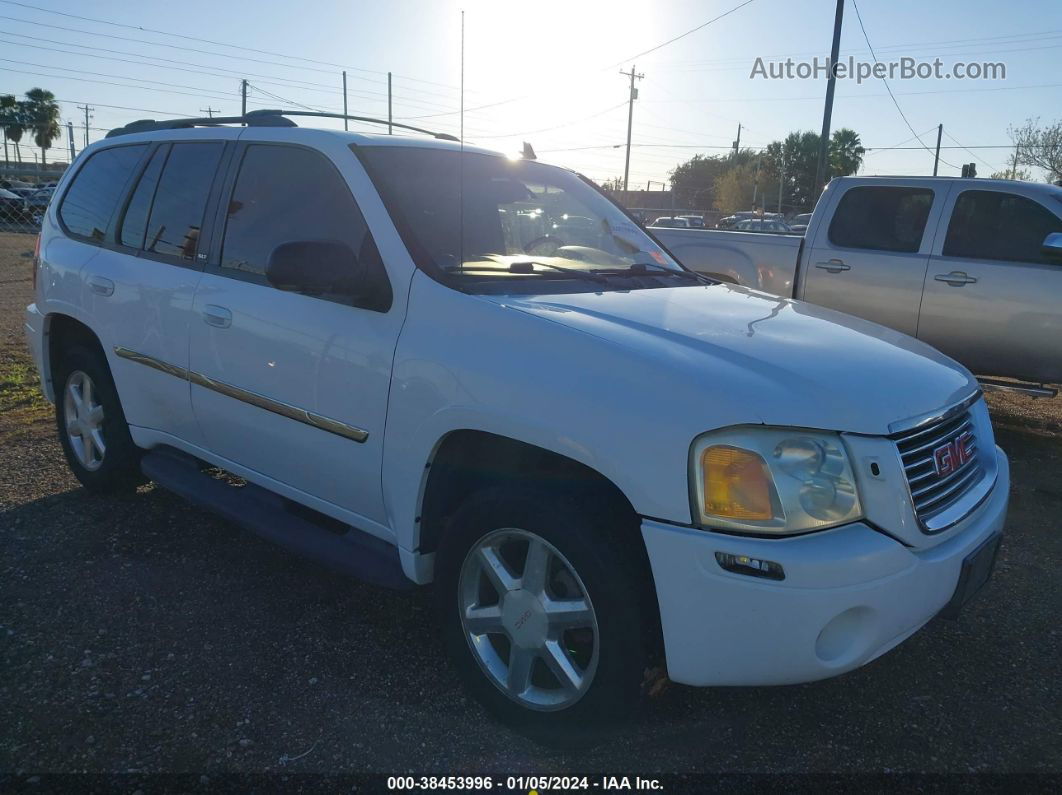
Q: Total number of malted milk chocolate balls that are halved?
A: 0